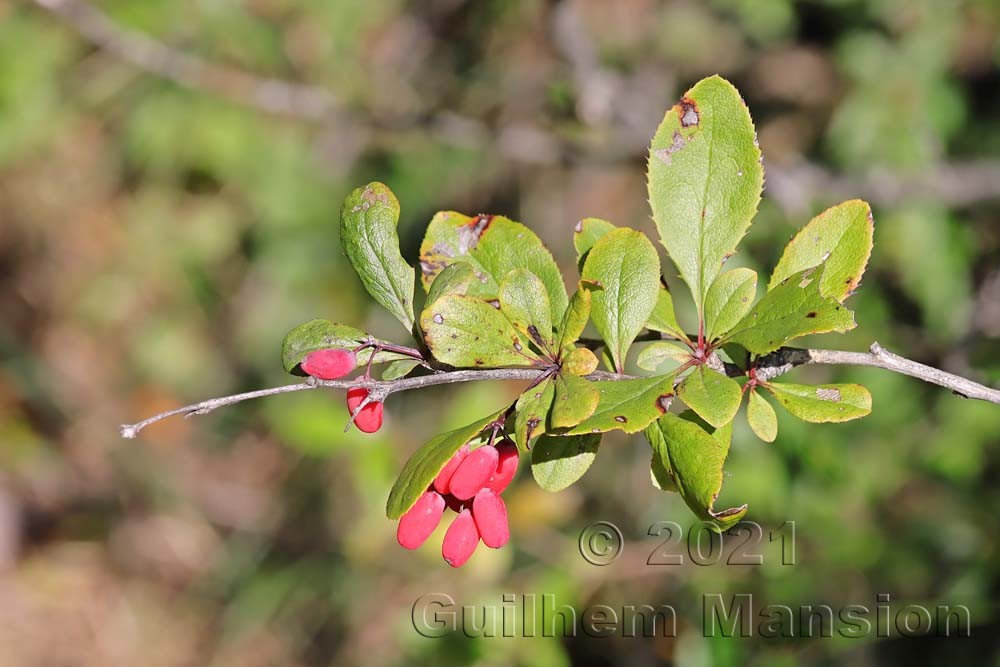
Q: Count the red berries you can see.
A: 8